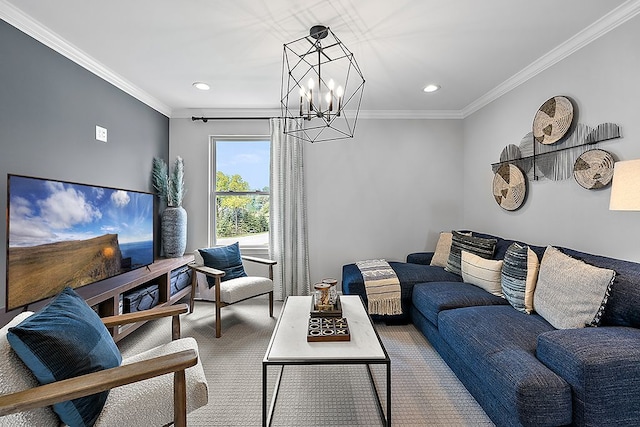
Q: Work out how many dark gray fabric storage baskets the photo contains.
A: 2